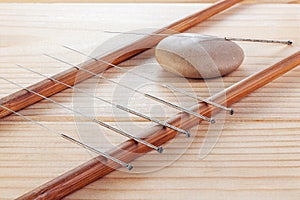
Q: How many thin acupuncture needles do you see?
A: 6